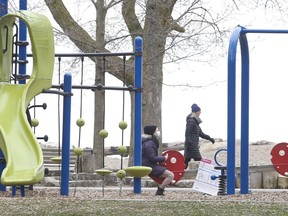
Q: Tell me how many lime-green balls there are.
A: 7